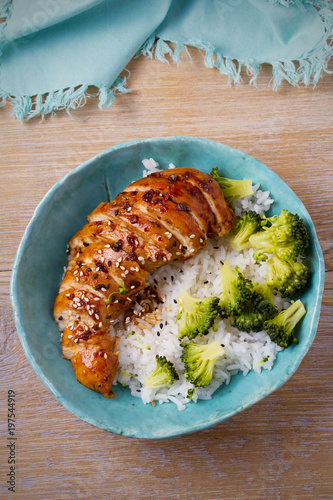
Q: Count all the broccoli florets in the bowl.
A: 10